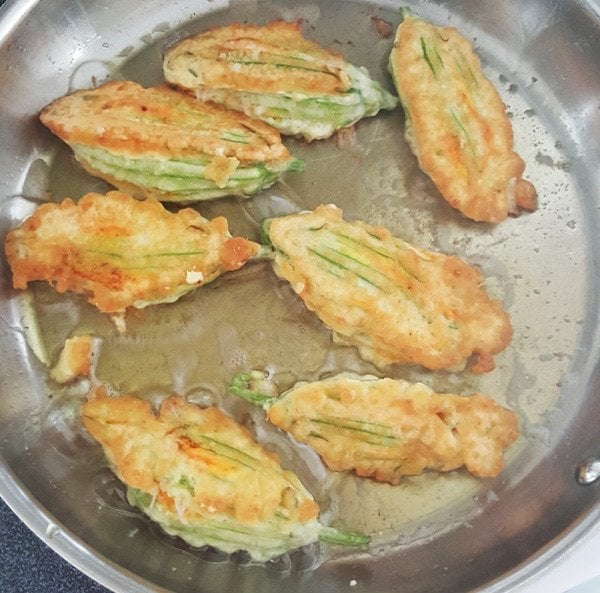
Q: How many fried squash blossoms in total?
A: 7